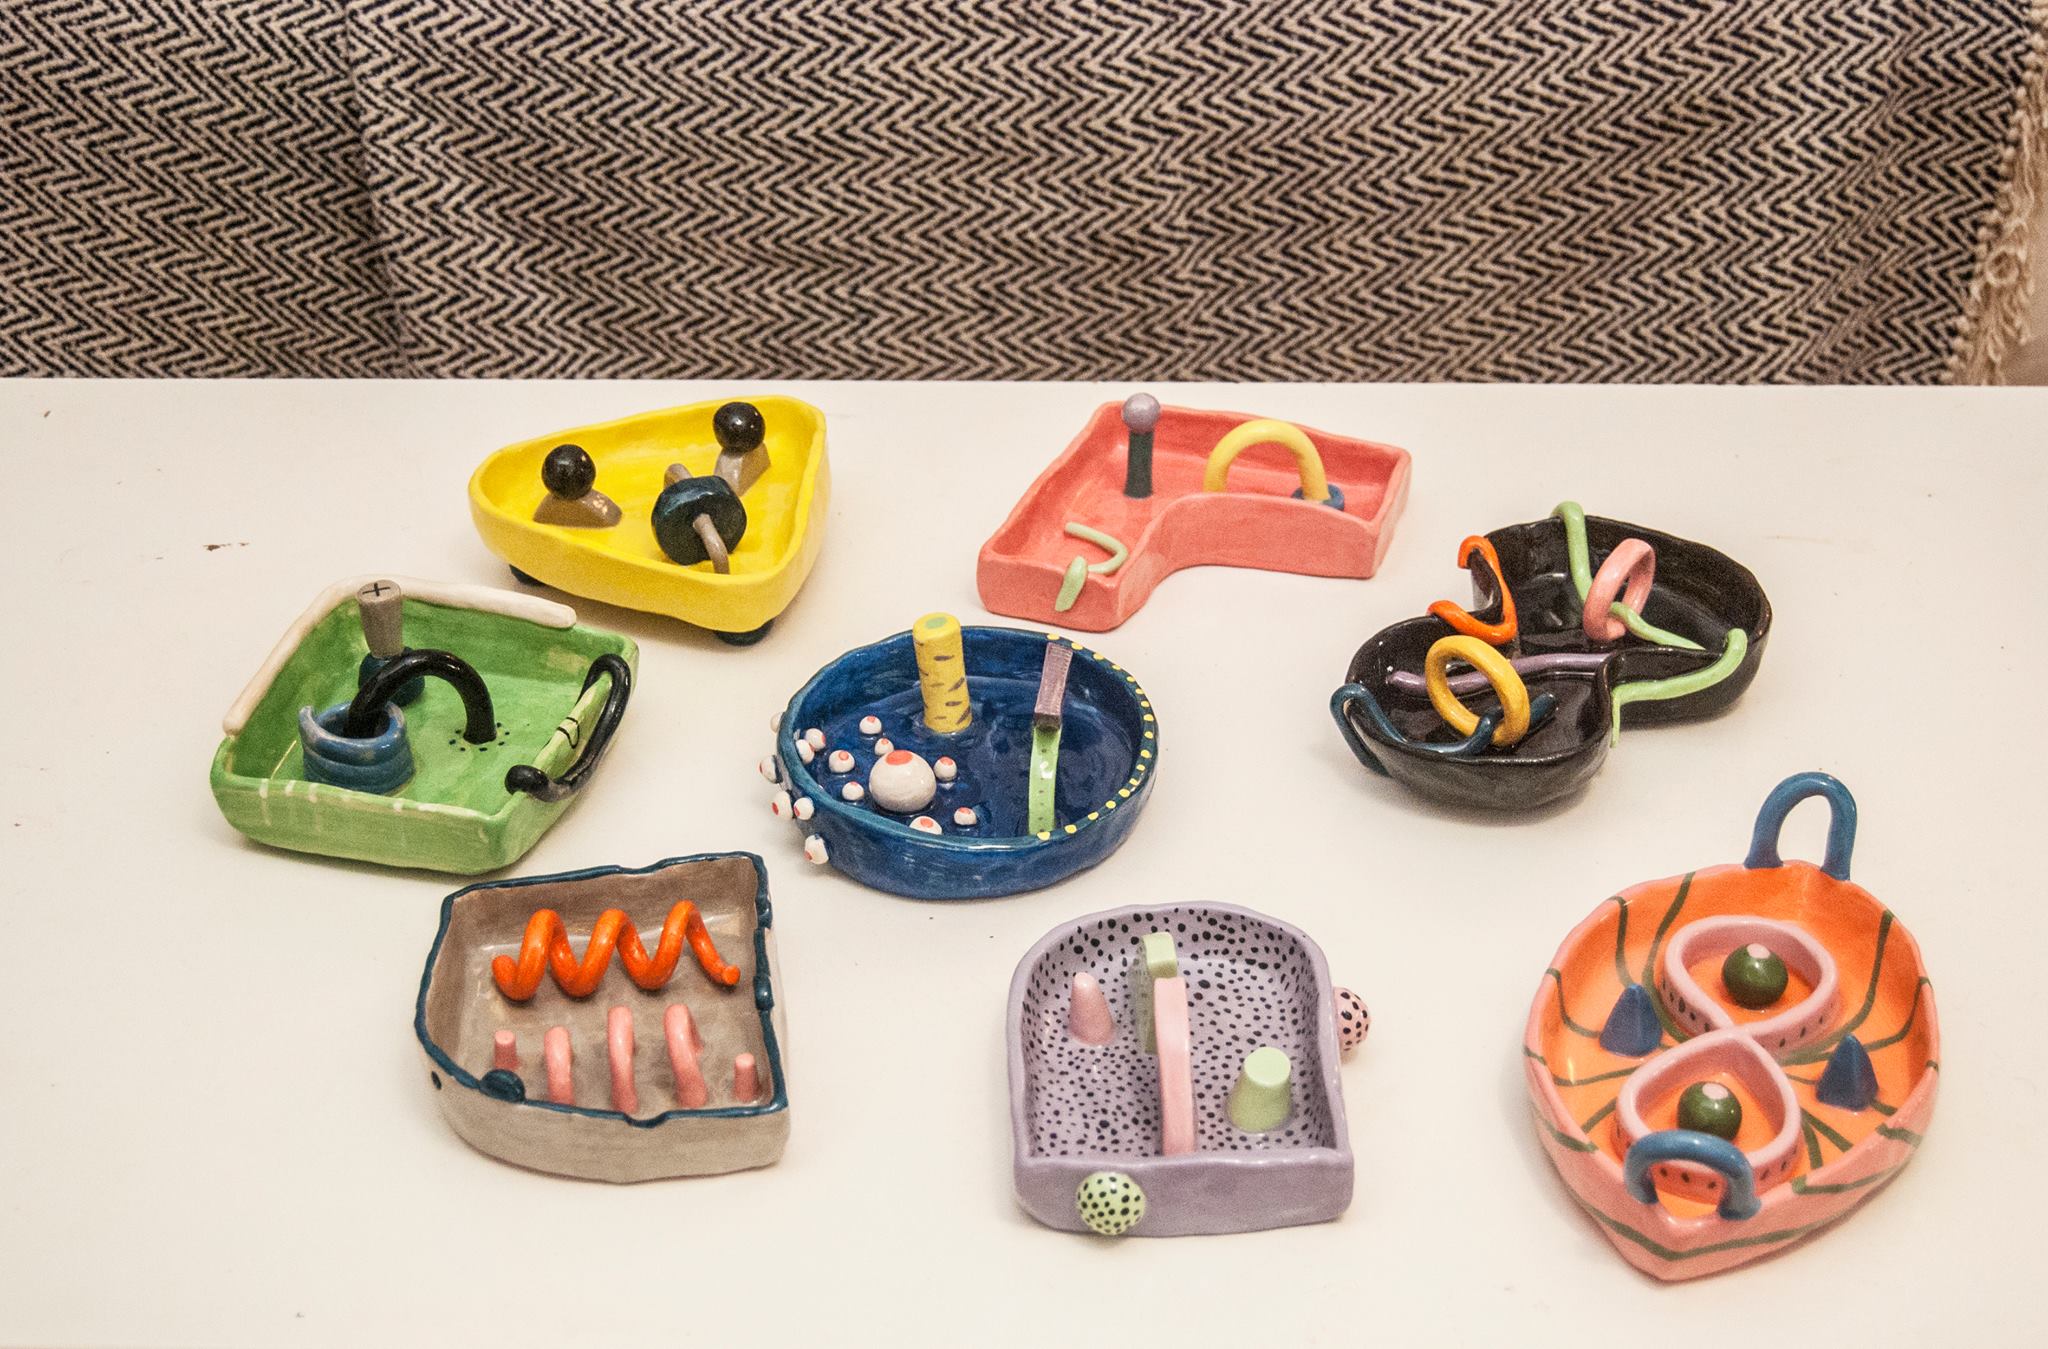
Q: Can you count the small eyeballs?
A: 14